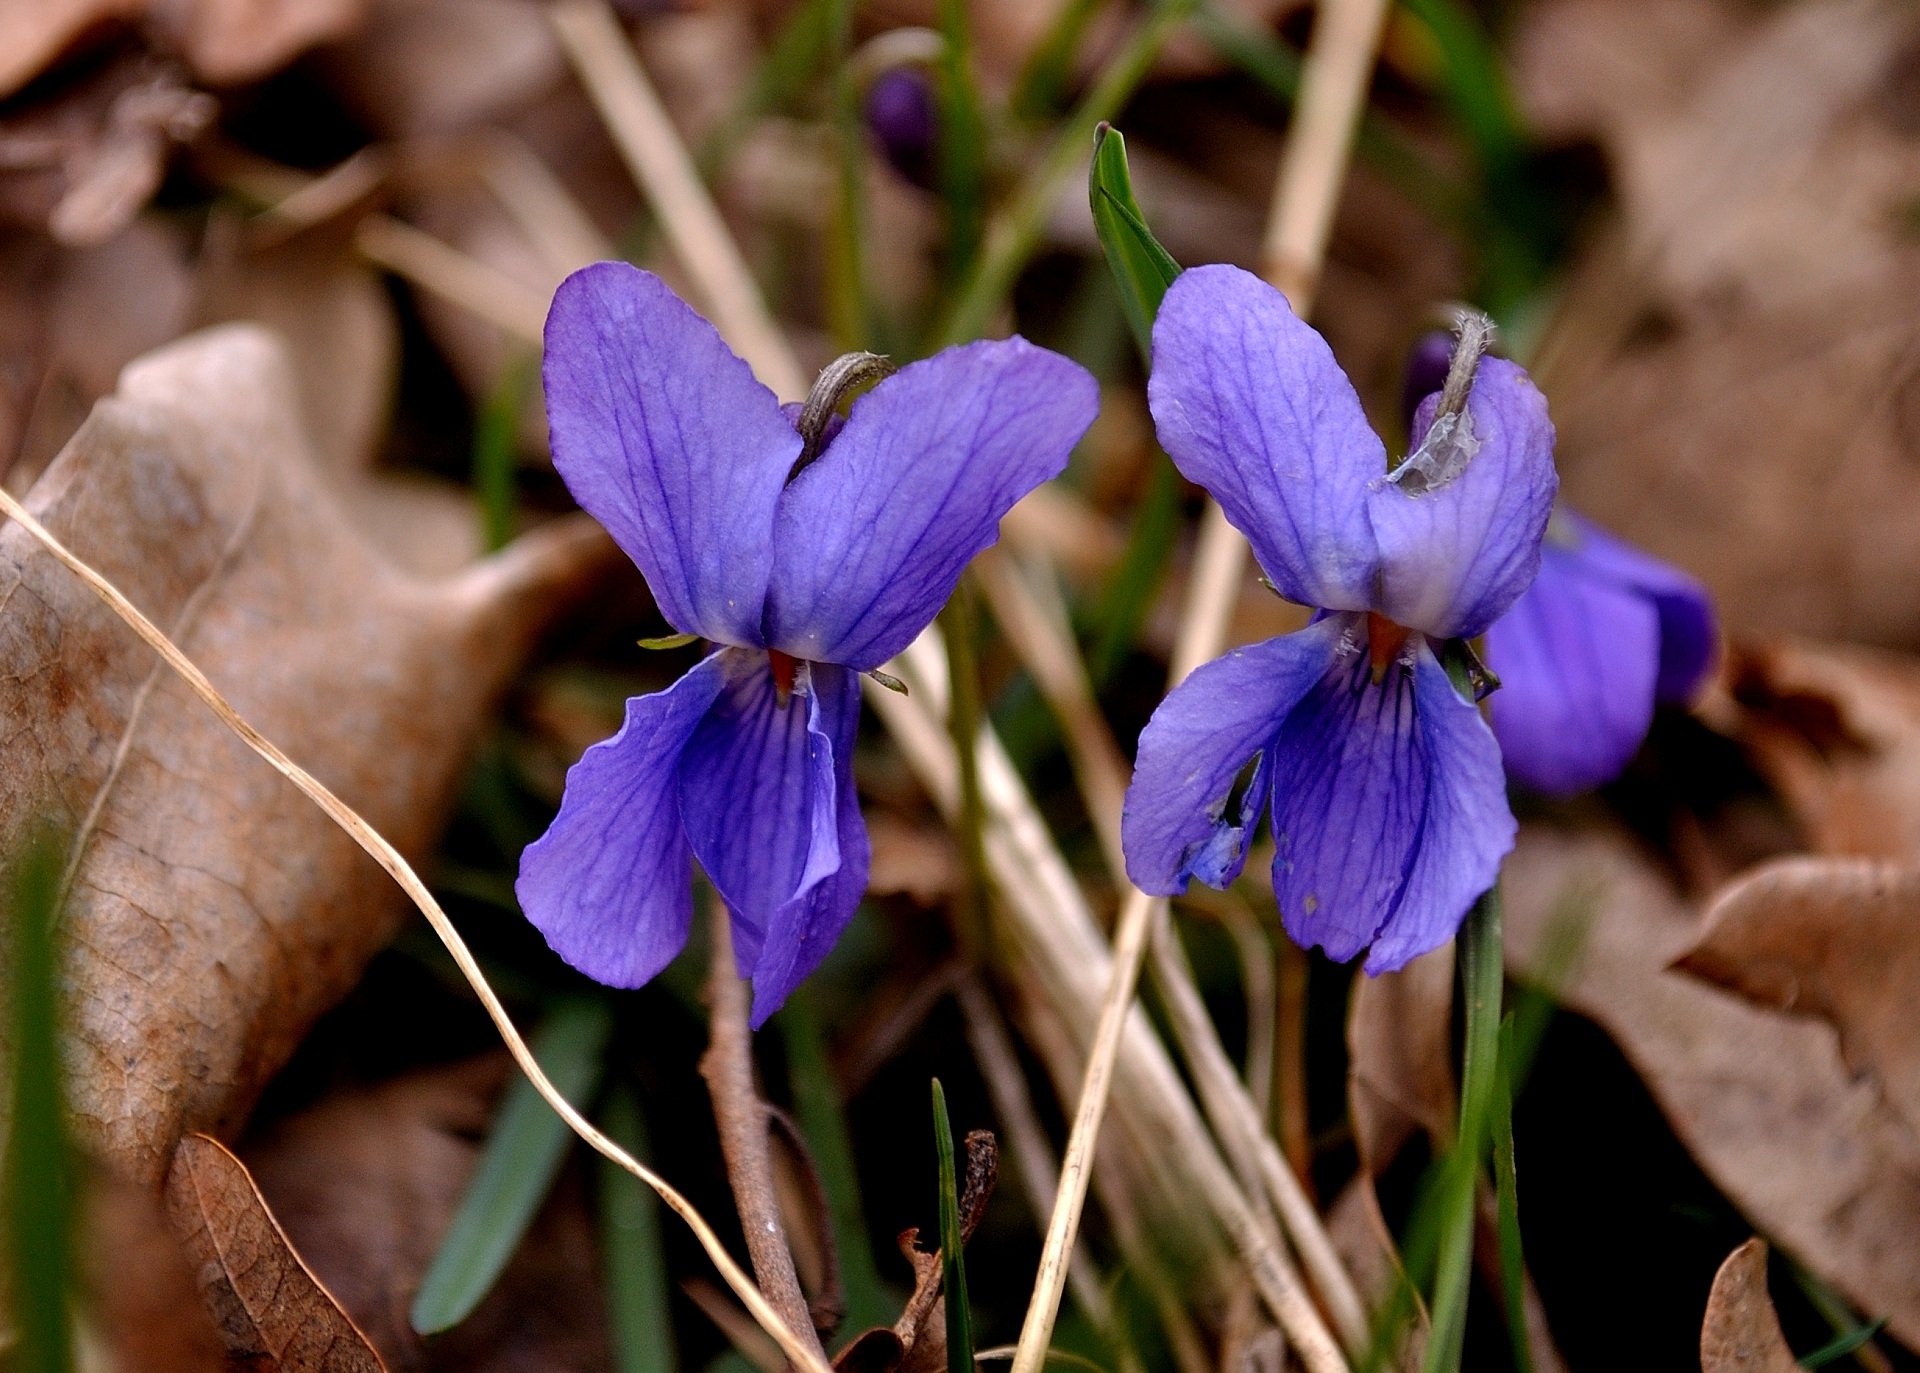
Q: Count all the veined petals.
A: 10